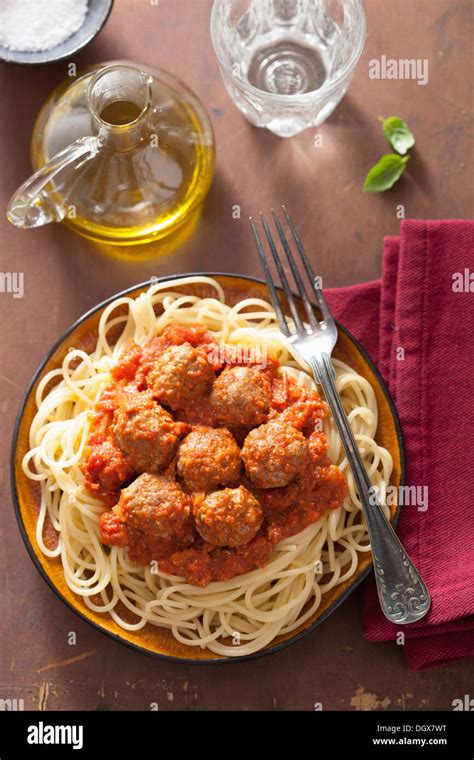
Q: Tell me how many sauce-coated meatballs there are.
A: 7